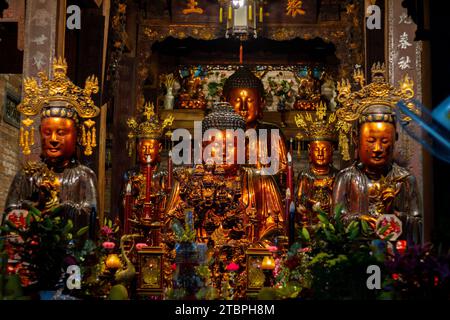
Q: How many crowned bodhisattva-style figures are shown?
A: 4